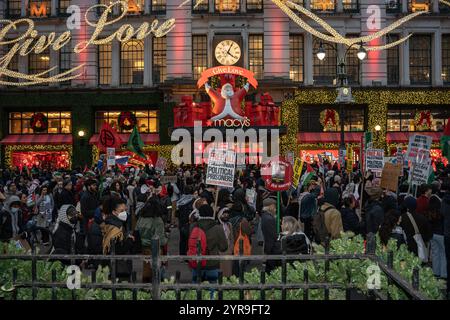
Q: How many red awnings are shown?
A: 4